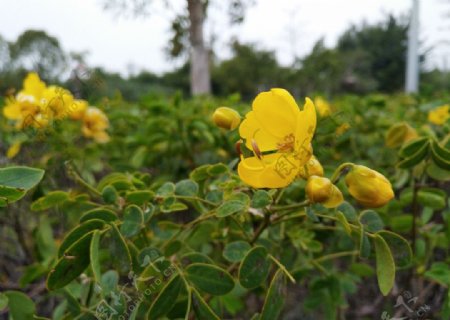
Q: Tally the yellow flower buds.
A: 4